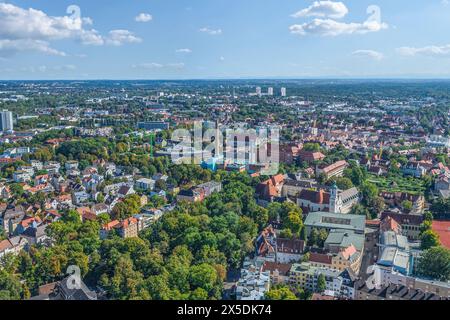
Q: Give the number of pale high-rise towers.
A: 4